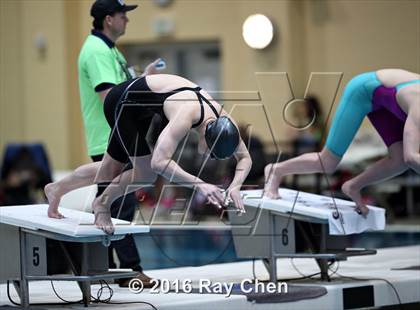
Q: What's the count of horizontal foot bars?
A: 2